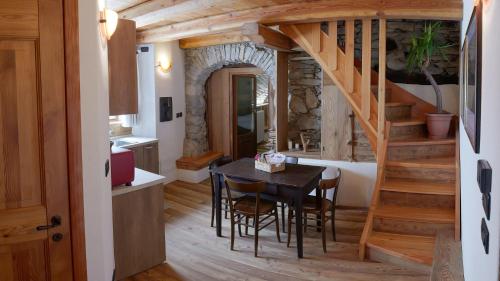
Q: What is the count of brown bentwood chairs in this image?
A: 4